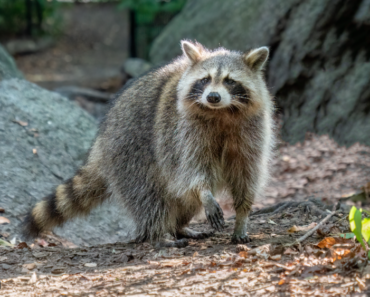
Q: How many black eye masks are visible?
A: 1